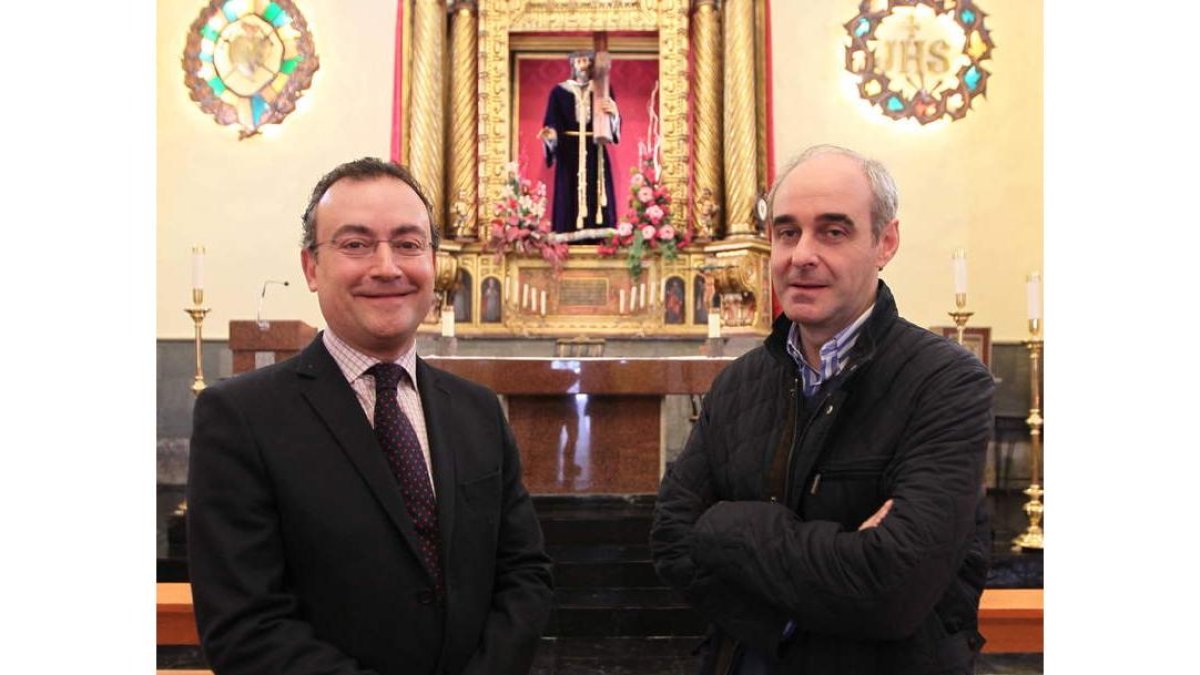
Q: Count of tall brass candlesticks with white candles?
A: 3